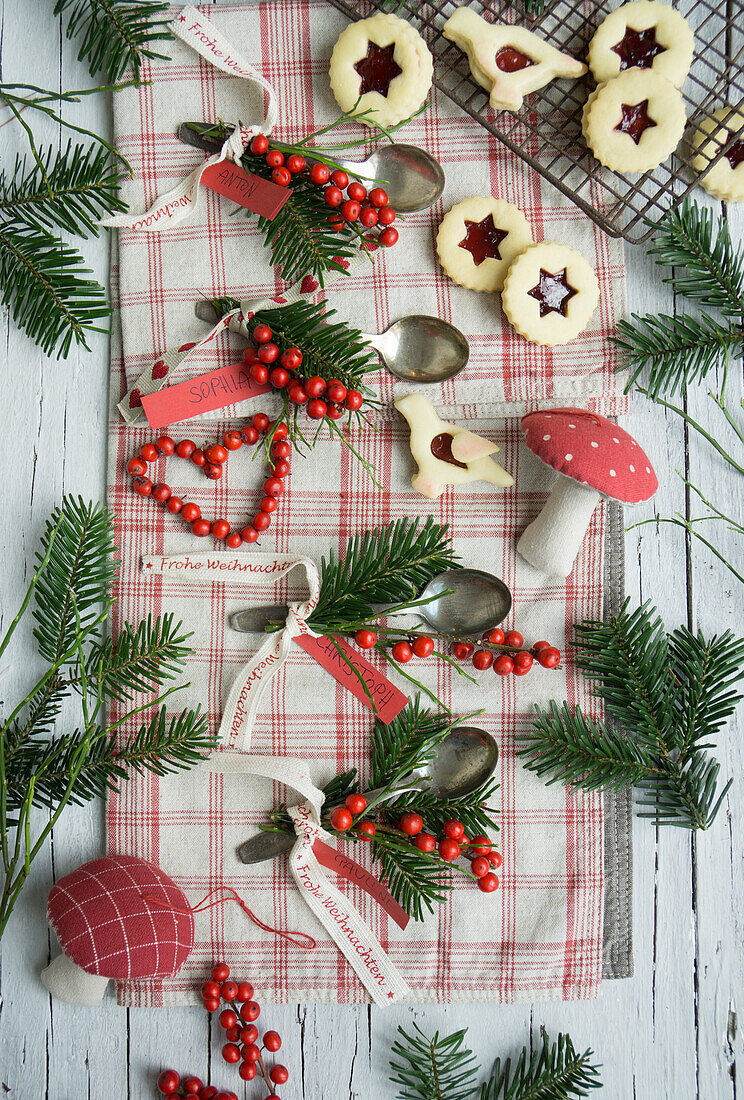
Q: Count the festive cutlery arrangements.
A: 4